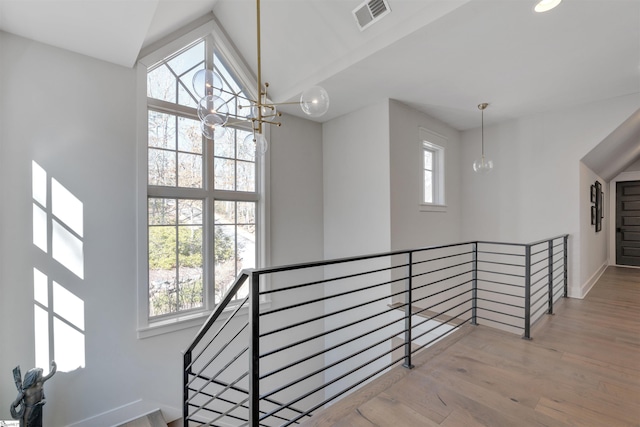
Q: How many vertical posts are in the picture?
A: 7